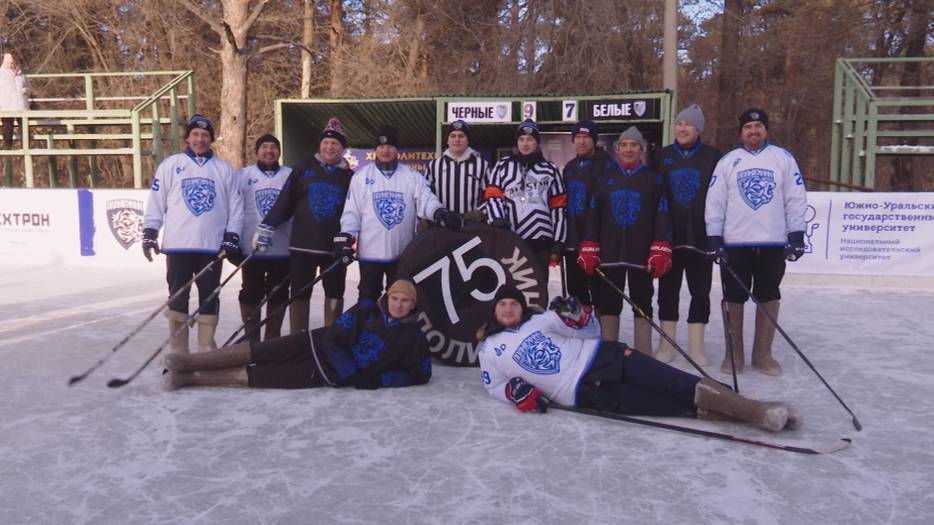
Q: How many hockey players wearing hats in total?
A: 10